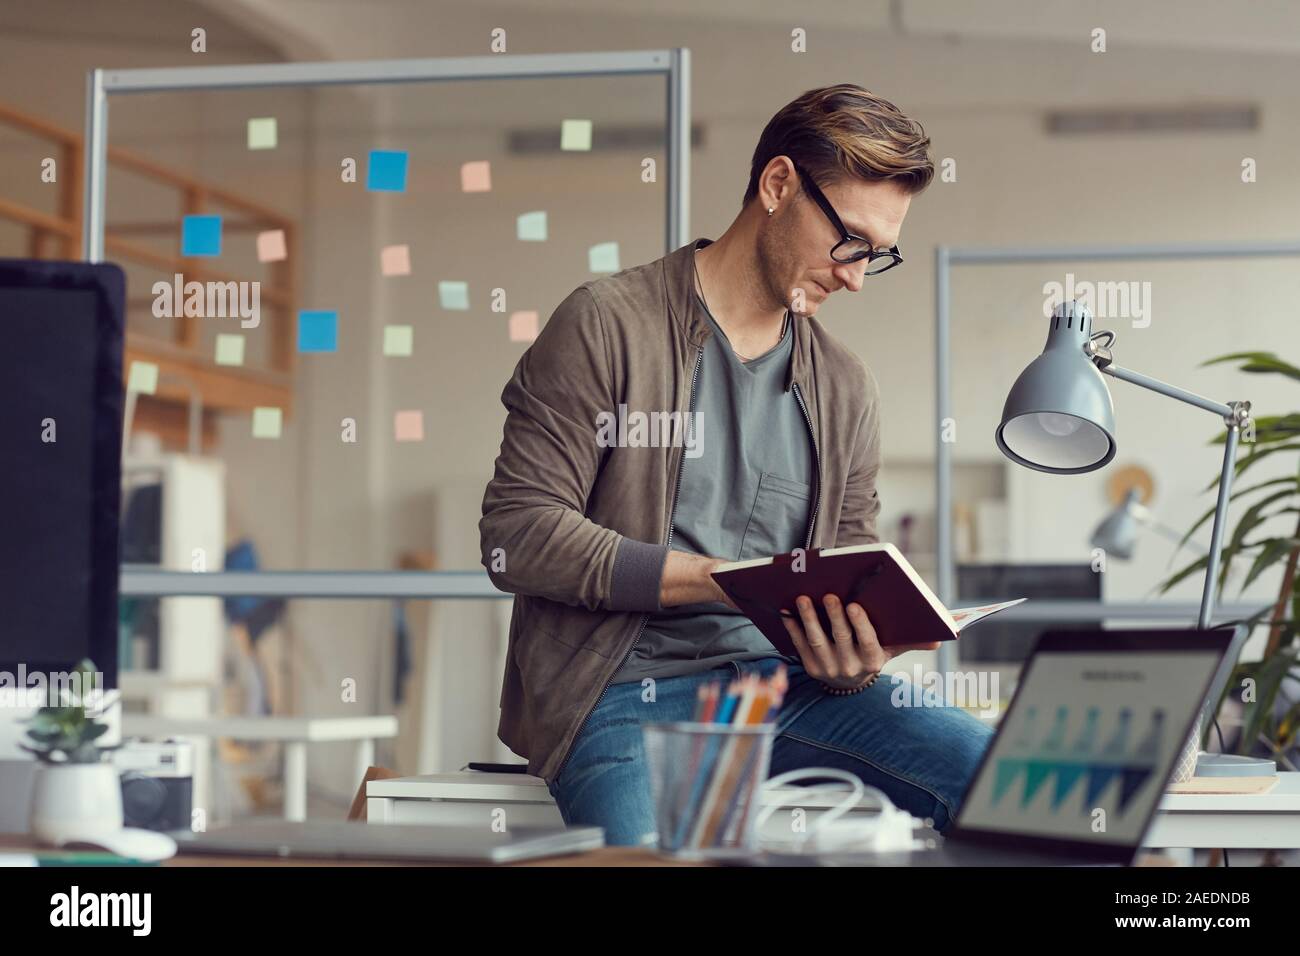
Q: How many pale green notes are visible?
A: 6